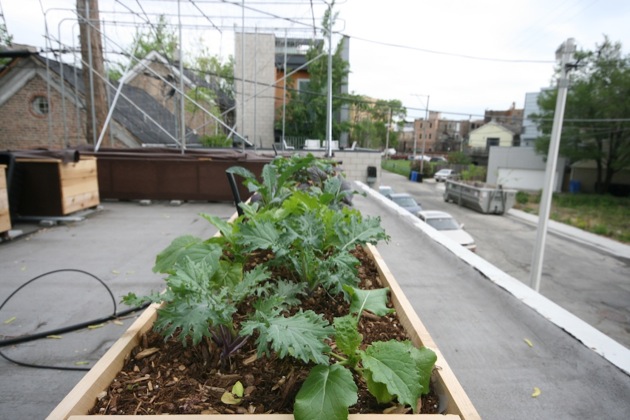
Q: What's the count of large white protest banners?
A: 0